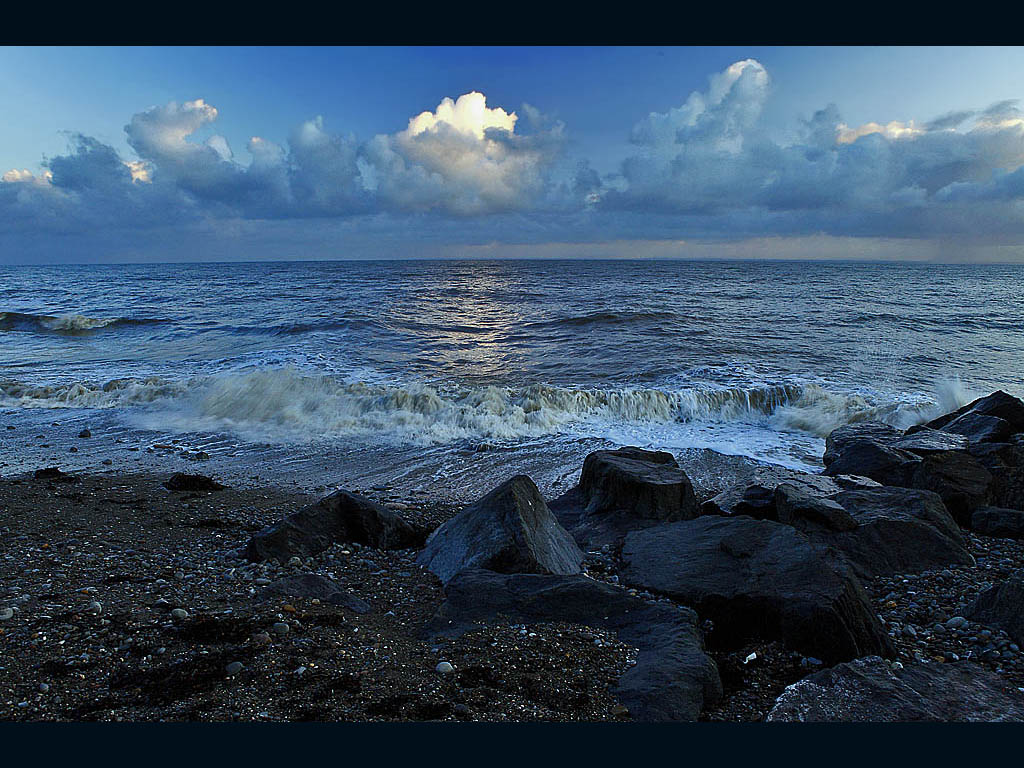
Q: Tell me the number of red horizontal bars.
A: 0